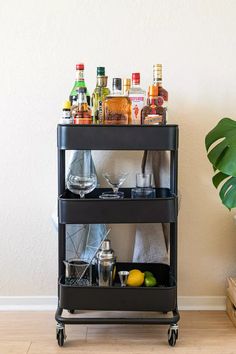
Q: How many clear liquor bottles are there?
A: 1